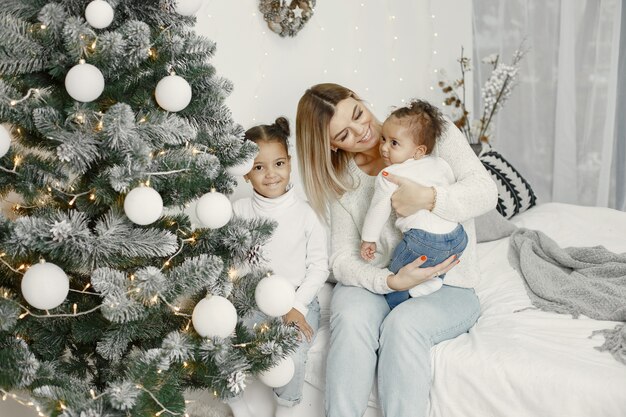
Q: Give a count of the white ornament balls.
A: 12